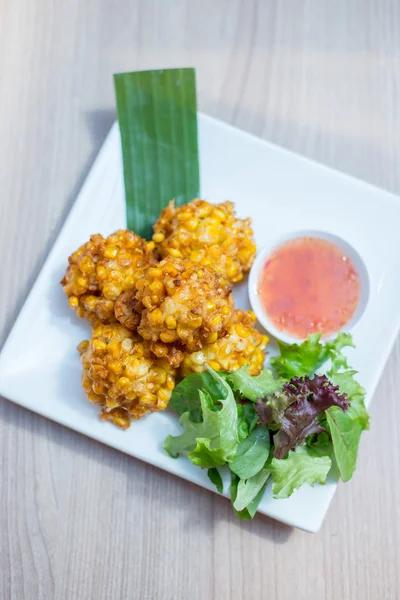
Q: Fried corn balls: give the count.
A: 5